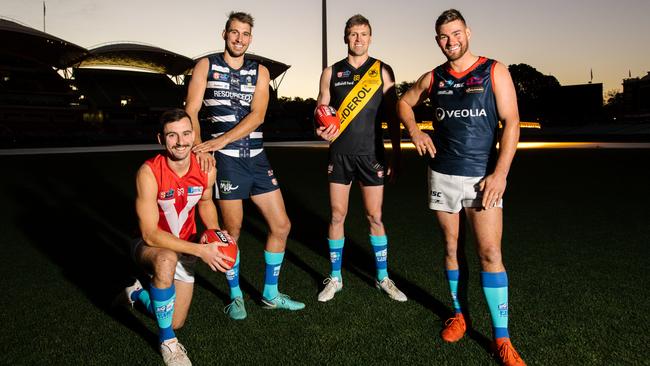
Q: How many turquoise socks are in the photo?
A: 8